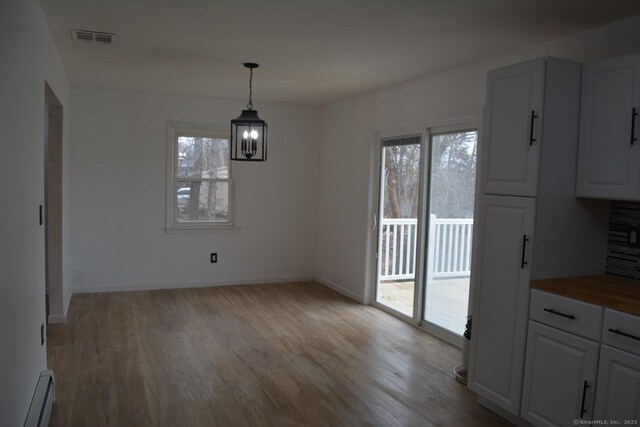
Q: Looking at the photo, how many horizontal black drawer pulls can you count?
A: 2